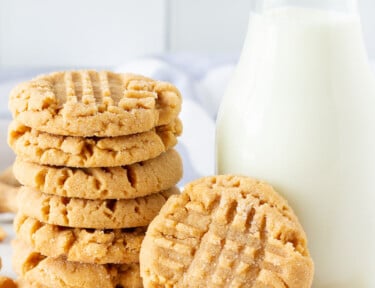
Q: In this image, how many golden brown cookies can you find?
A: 7